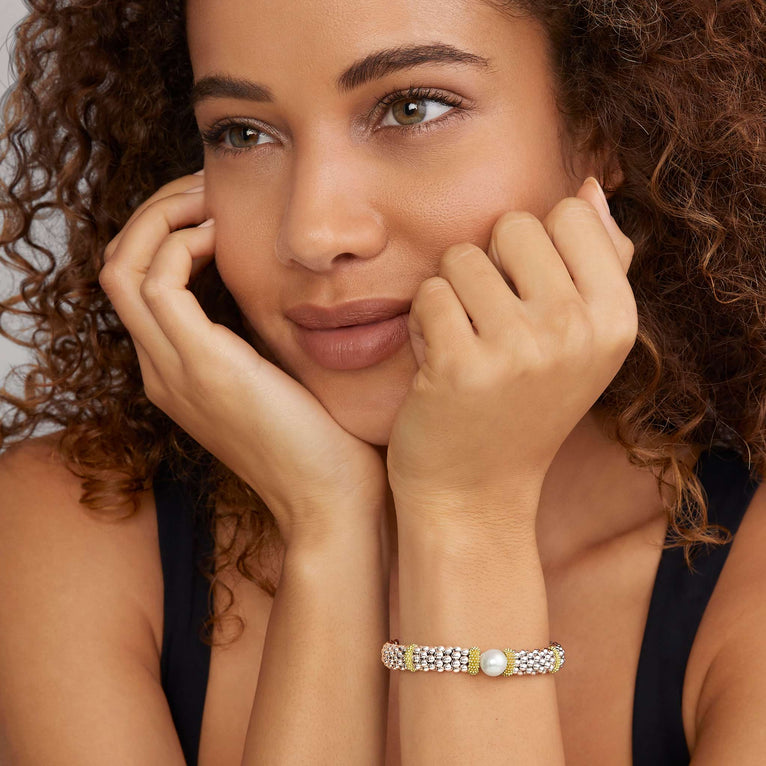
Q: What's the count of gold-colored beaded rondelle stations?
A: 4